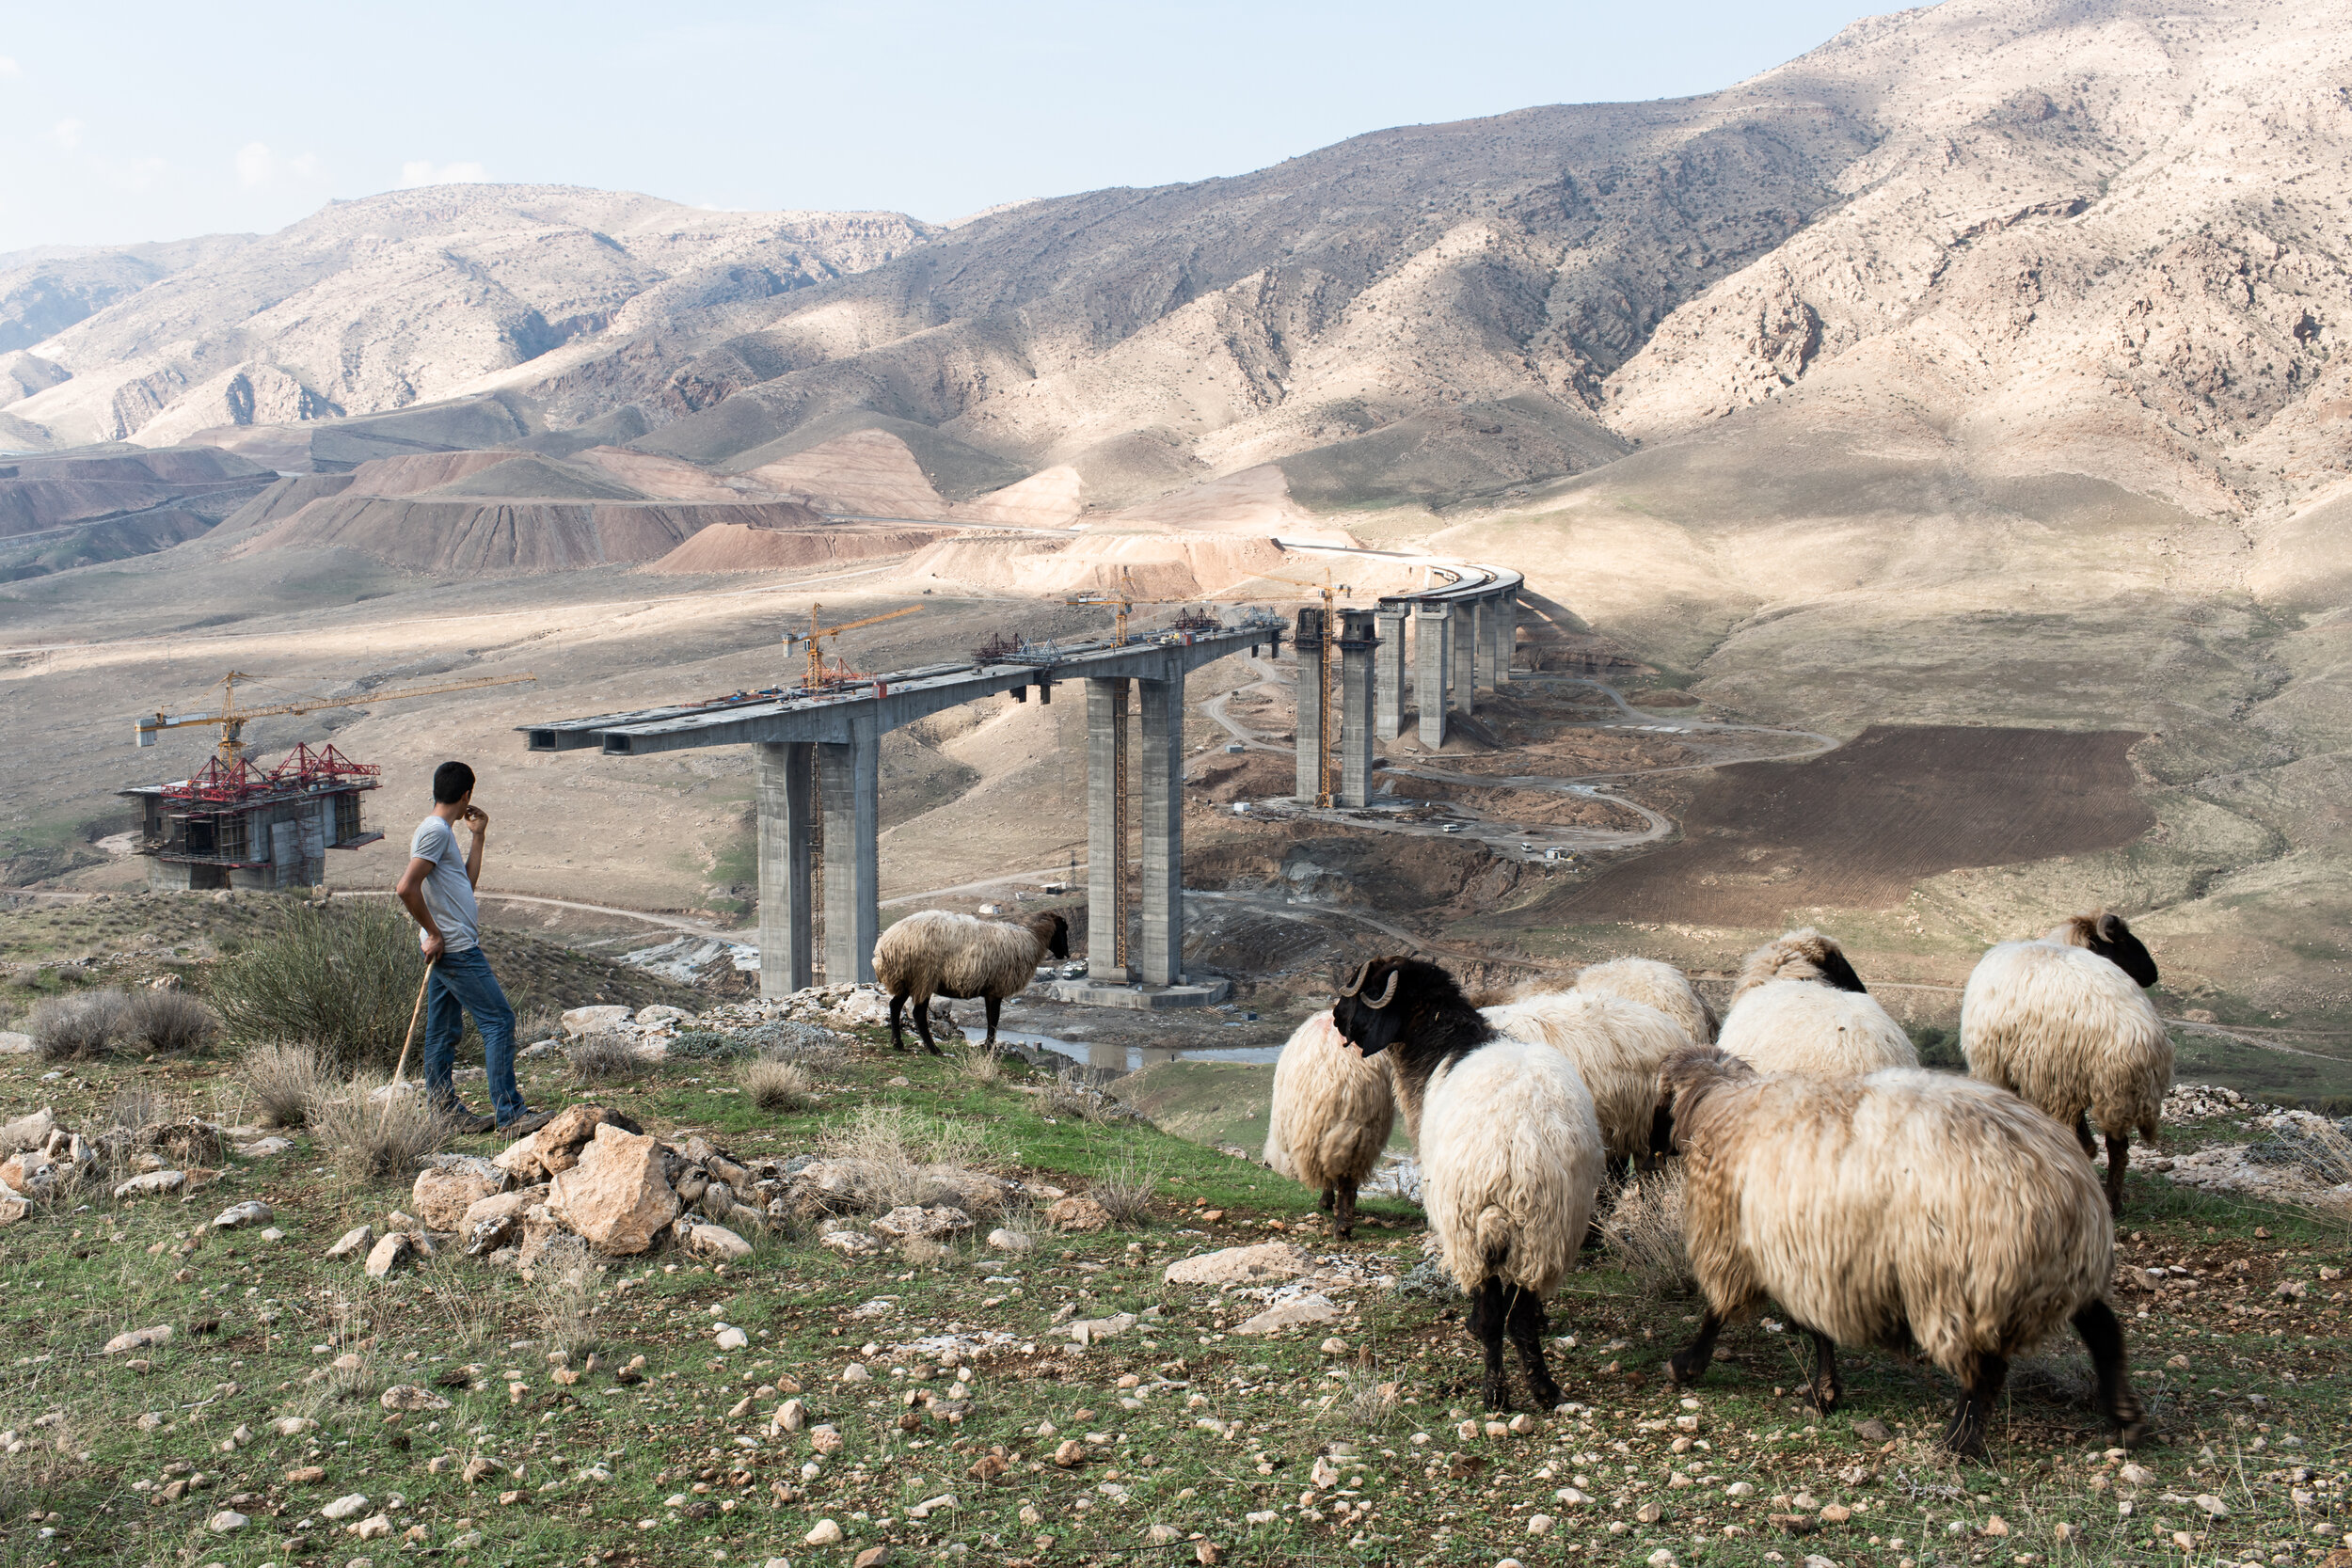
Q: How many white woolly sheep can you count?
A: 8